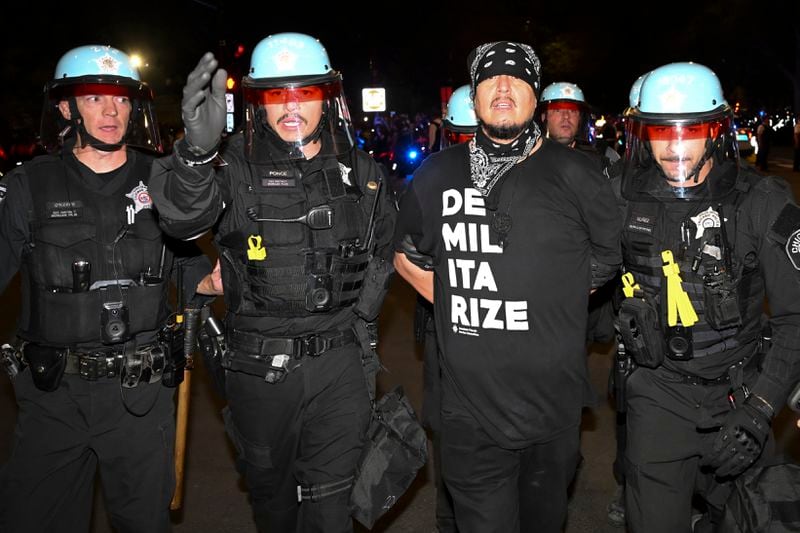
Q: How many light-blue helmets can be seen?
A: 6